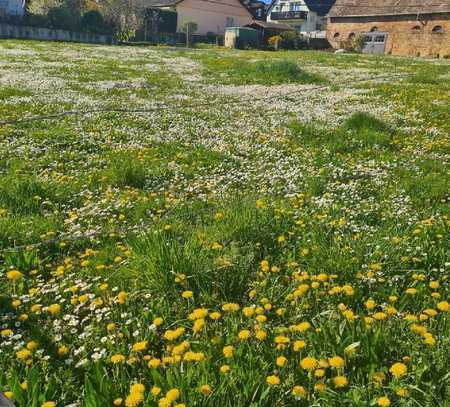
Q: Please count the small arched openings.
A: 5